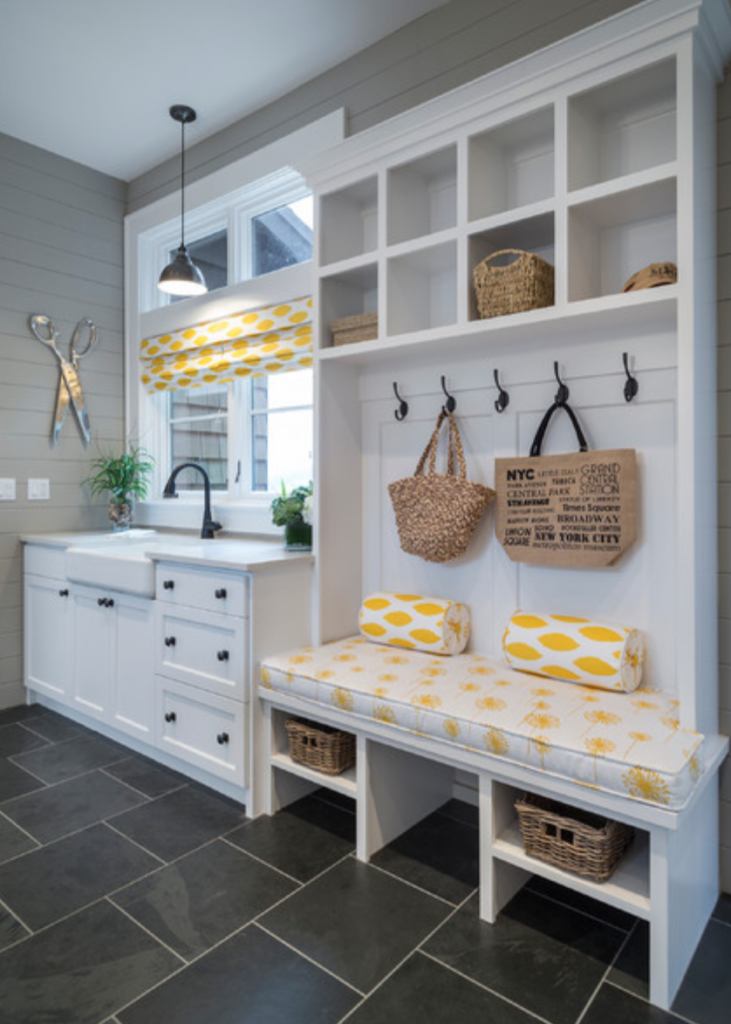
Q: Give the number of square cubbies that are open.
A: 5